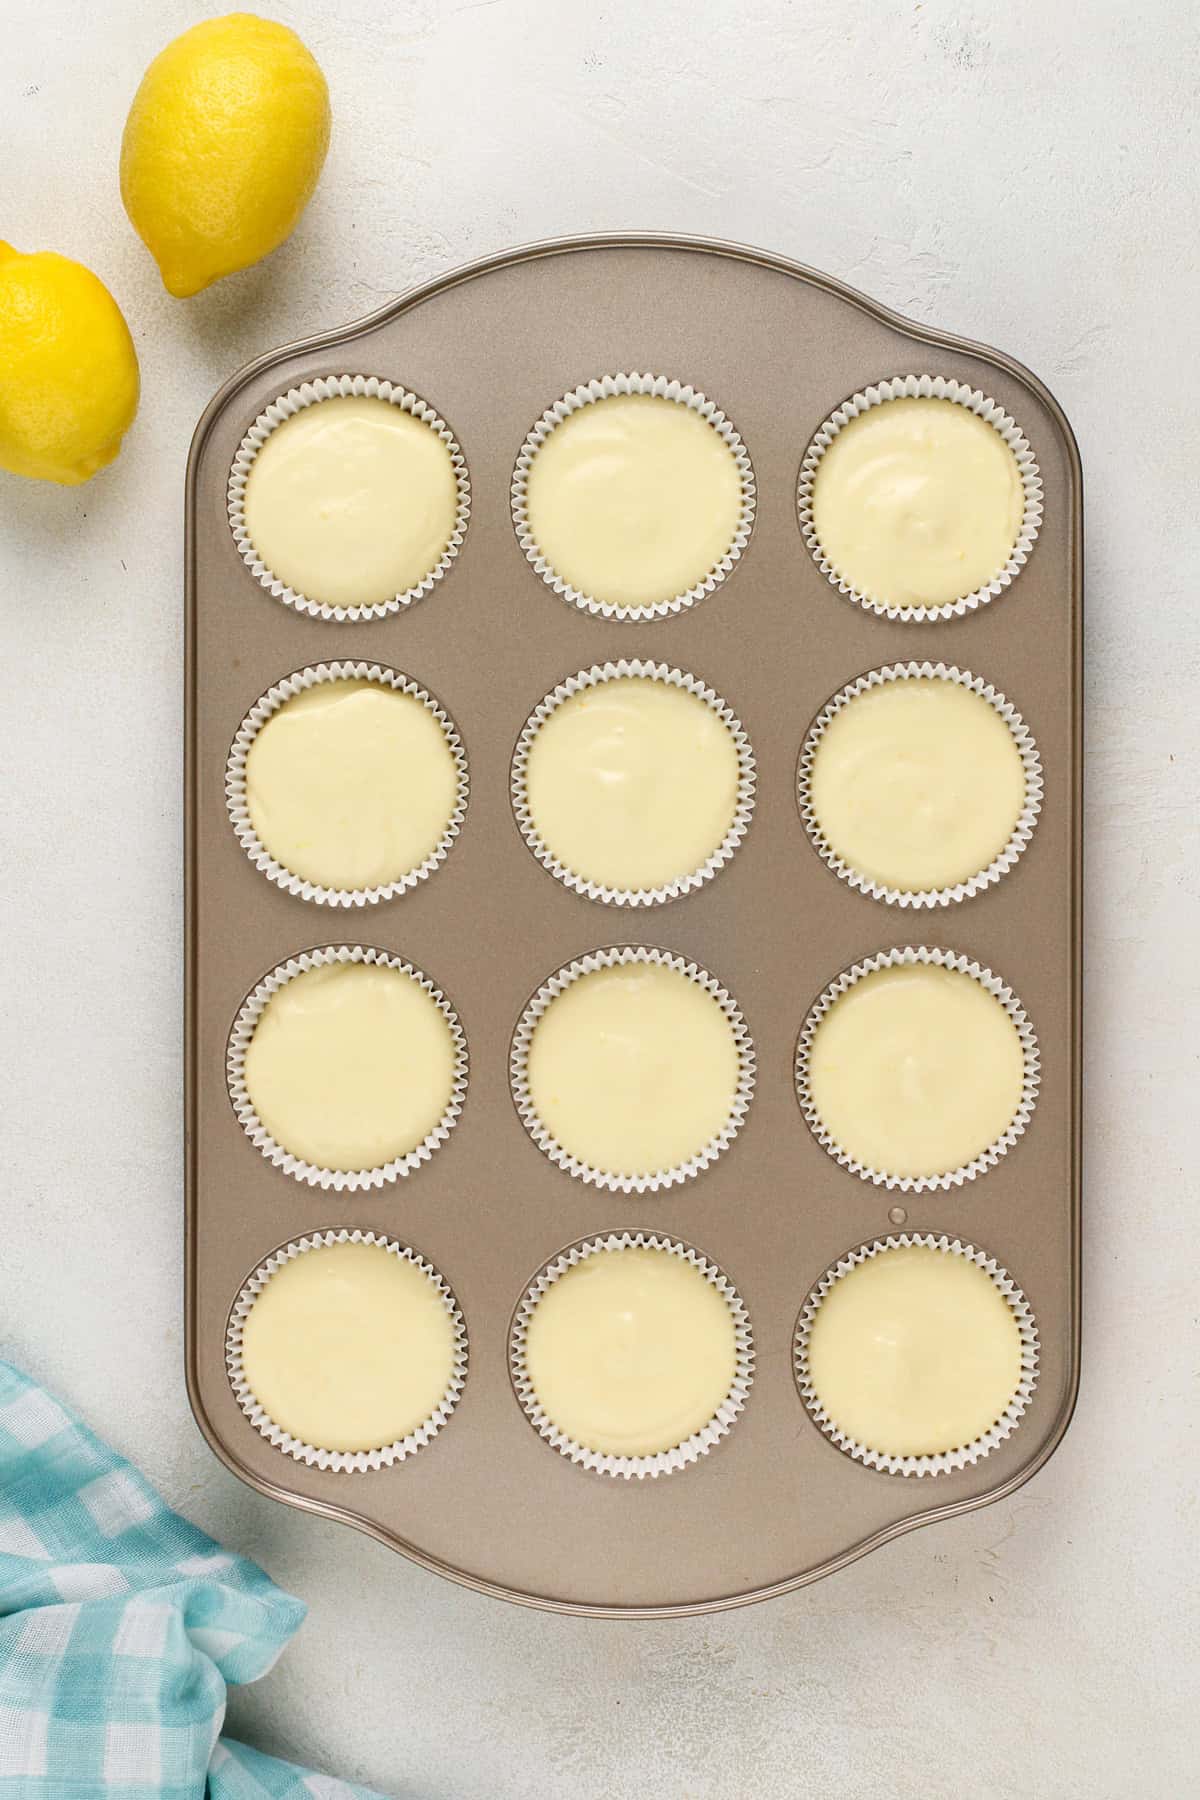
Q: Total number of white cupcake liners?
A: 12